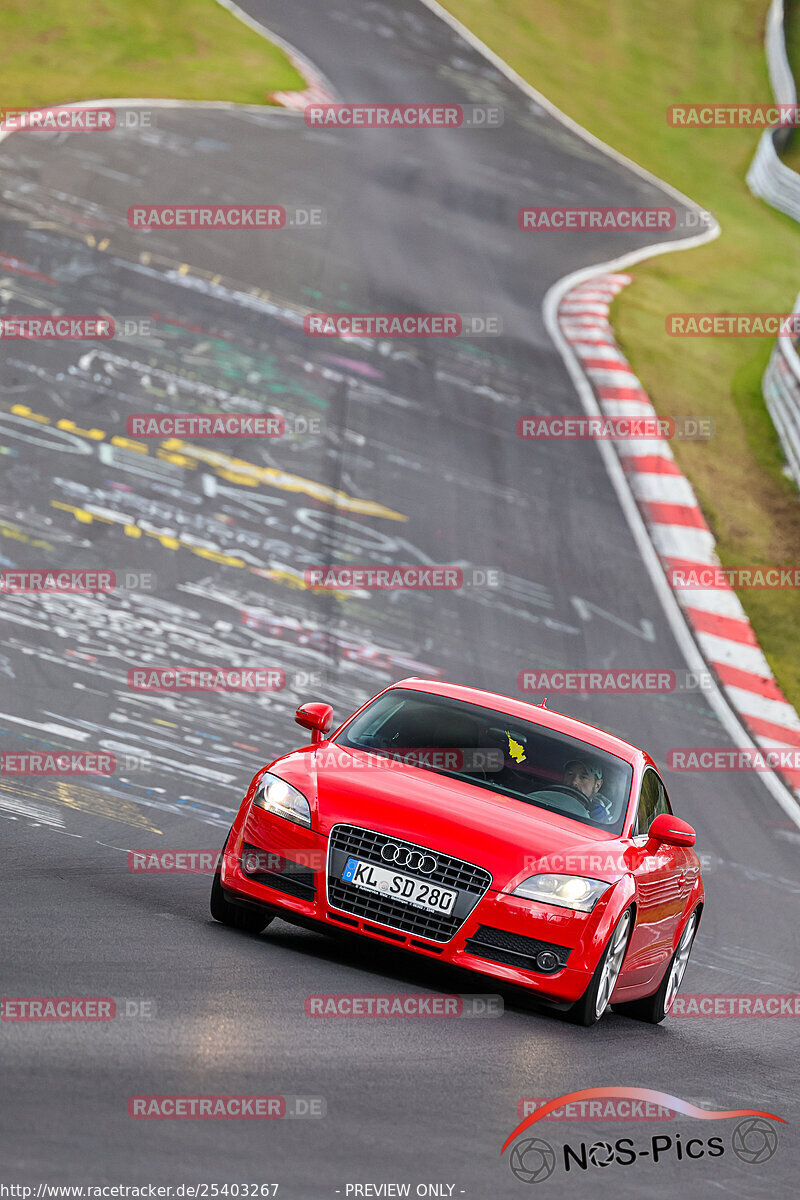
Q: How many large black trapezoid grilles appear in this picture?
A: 1